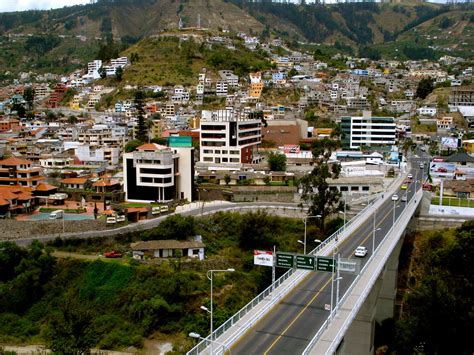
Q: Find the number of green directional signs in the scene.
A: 3